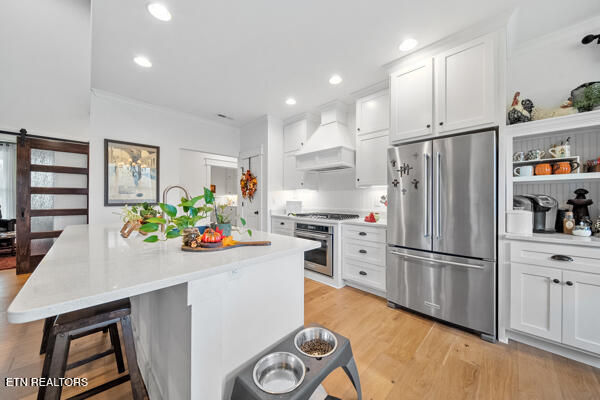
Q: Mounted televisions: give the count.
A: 0